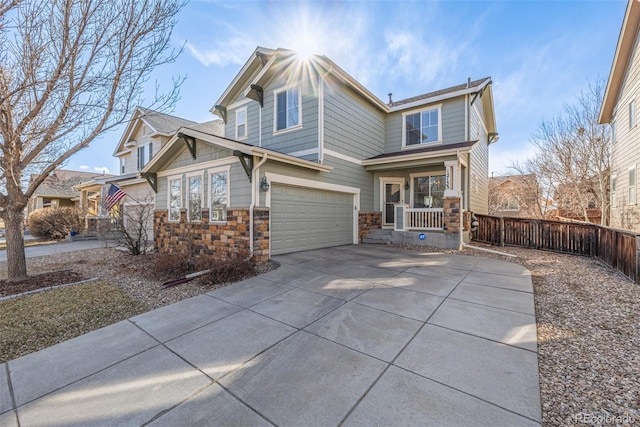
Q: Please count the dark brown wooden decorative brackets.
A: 9